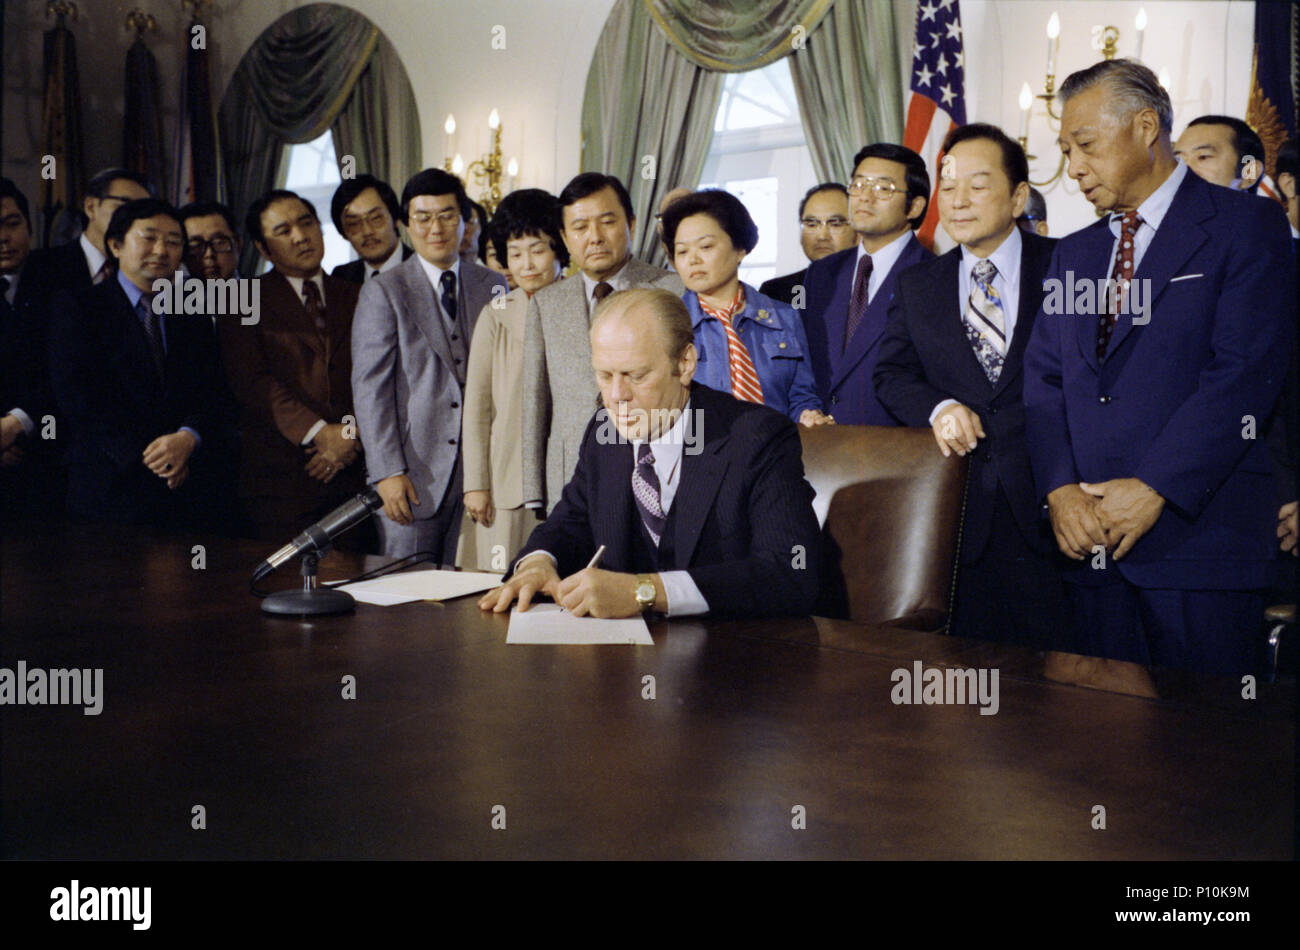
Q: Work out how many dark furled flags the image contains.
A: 3